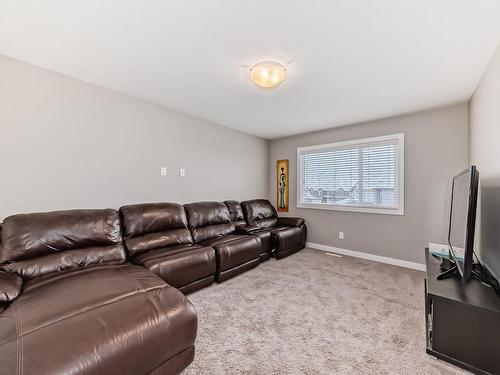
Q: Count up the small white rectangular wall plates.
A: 3